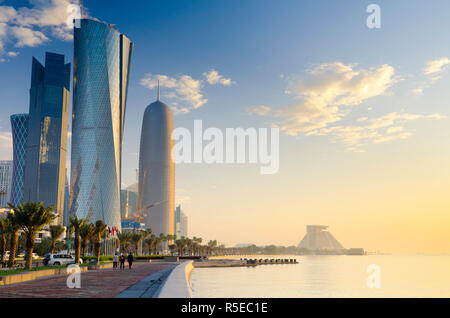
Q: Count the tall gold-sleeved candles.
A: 0